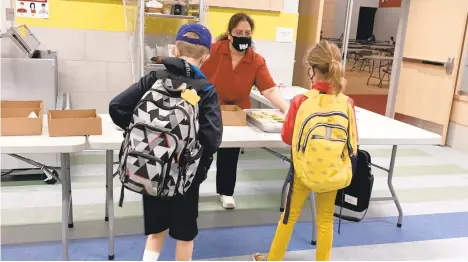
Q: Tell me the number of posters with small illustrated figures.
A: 1